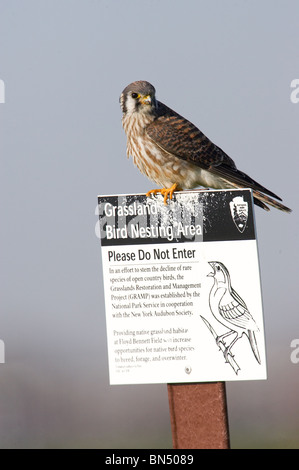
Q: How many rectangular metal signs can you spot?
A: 1